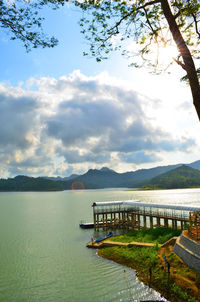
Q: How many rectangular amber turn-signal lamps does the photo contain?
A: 0